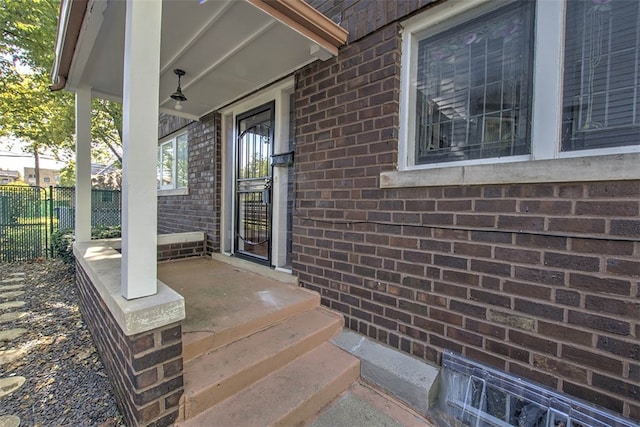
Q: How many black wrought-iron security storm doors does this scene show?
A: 1